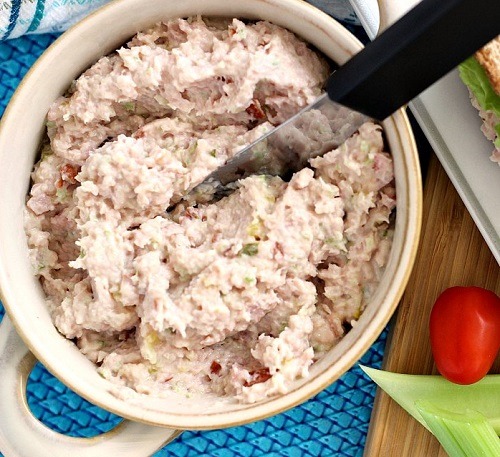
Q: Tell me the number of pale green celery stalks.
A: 2